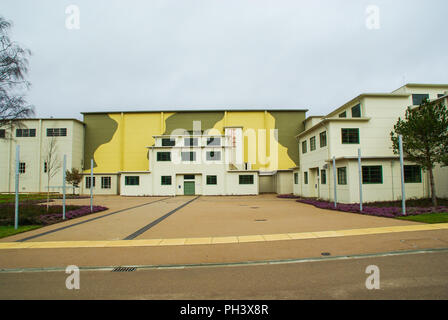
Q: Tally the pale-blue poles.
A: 6